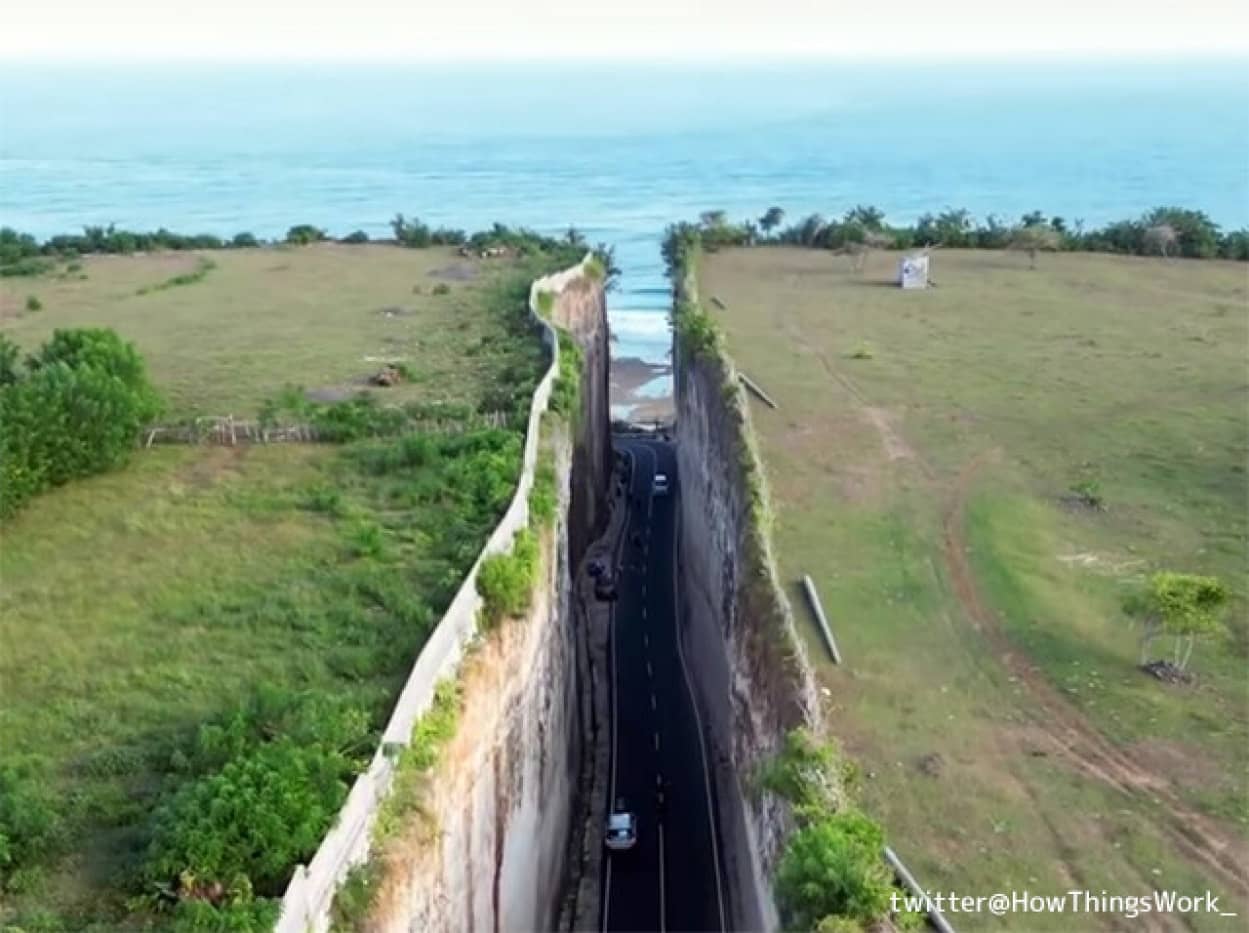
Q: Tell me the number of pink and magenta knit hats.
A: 0